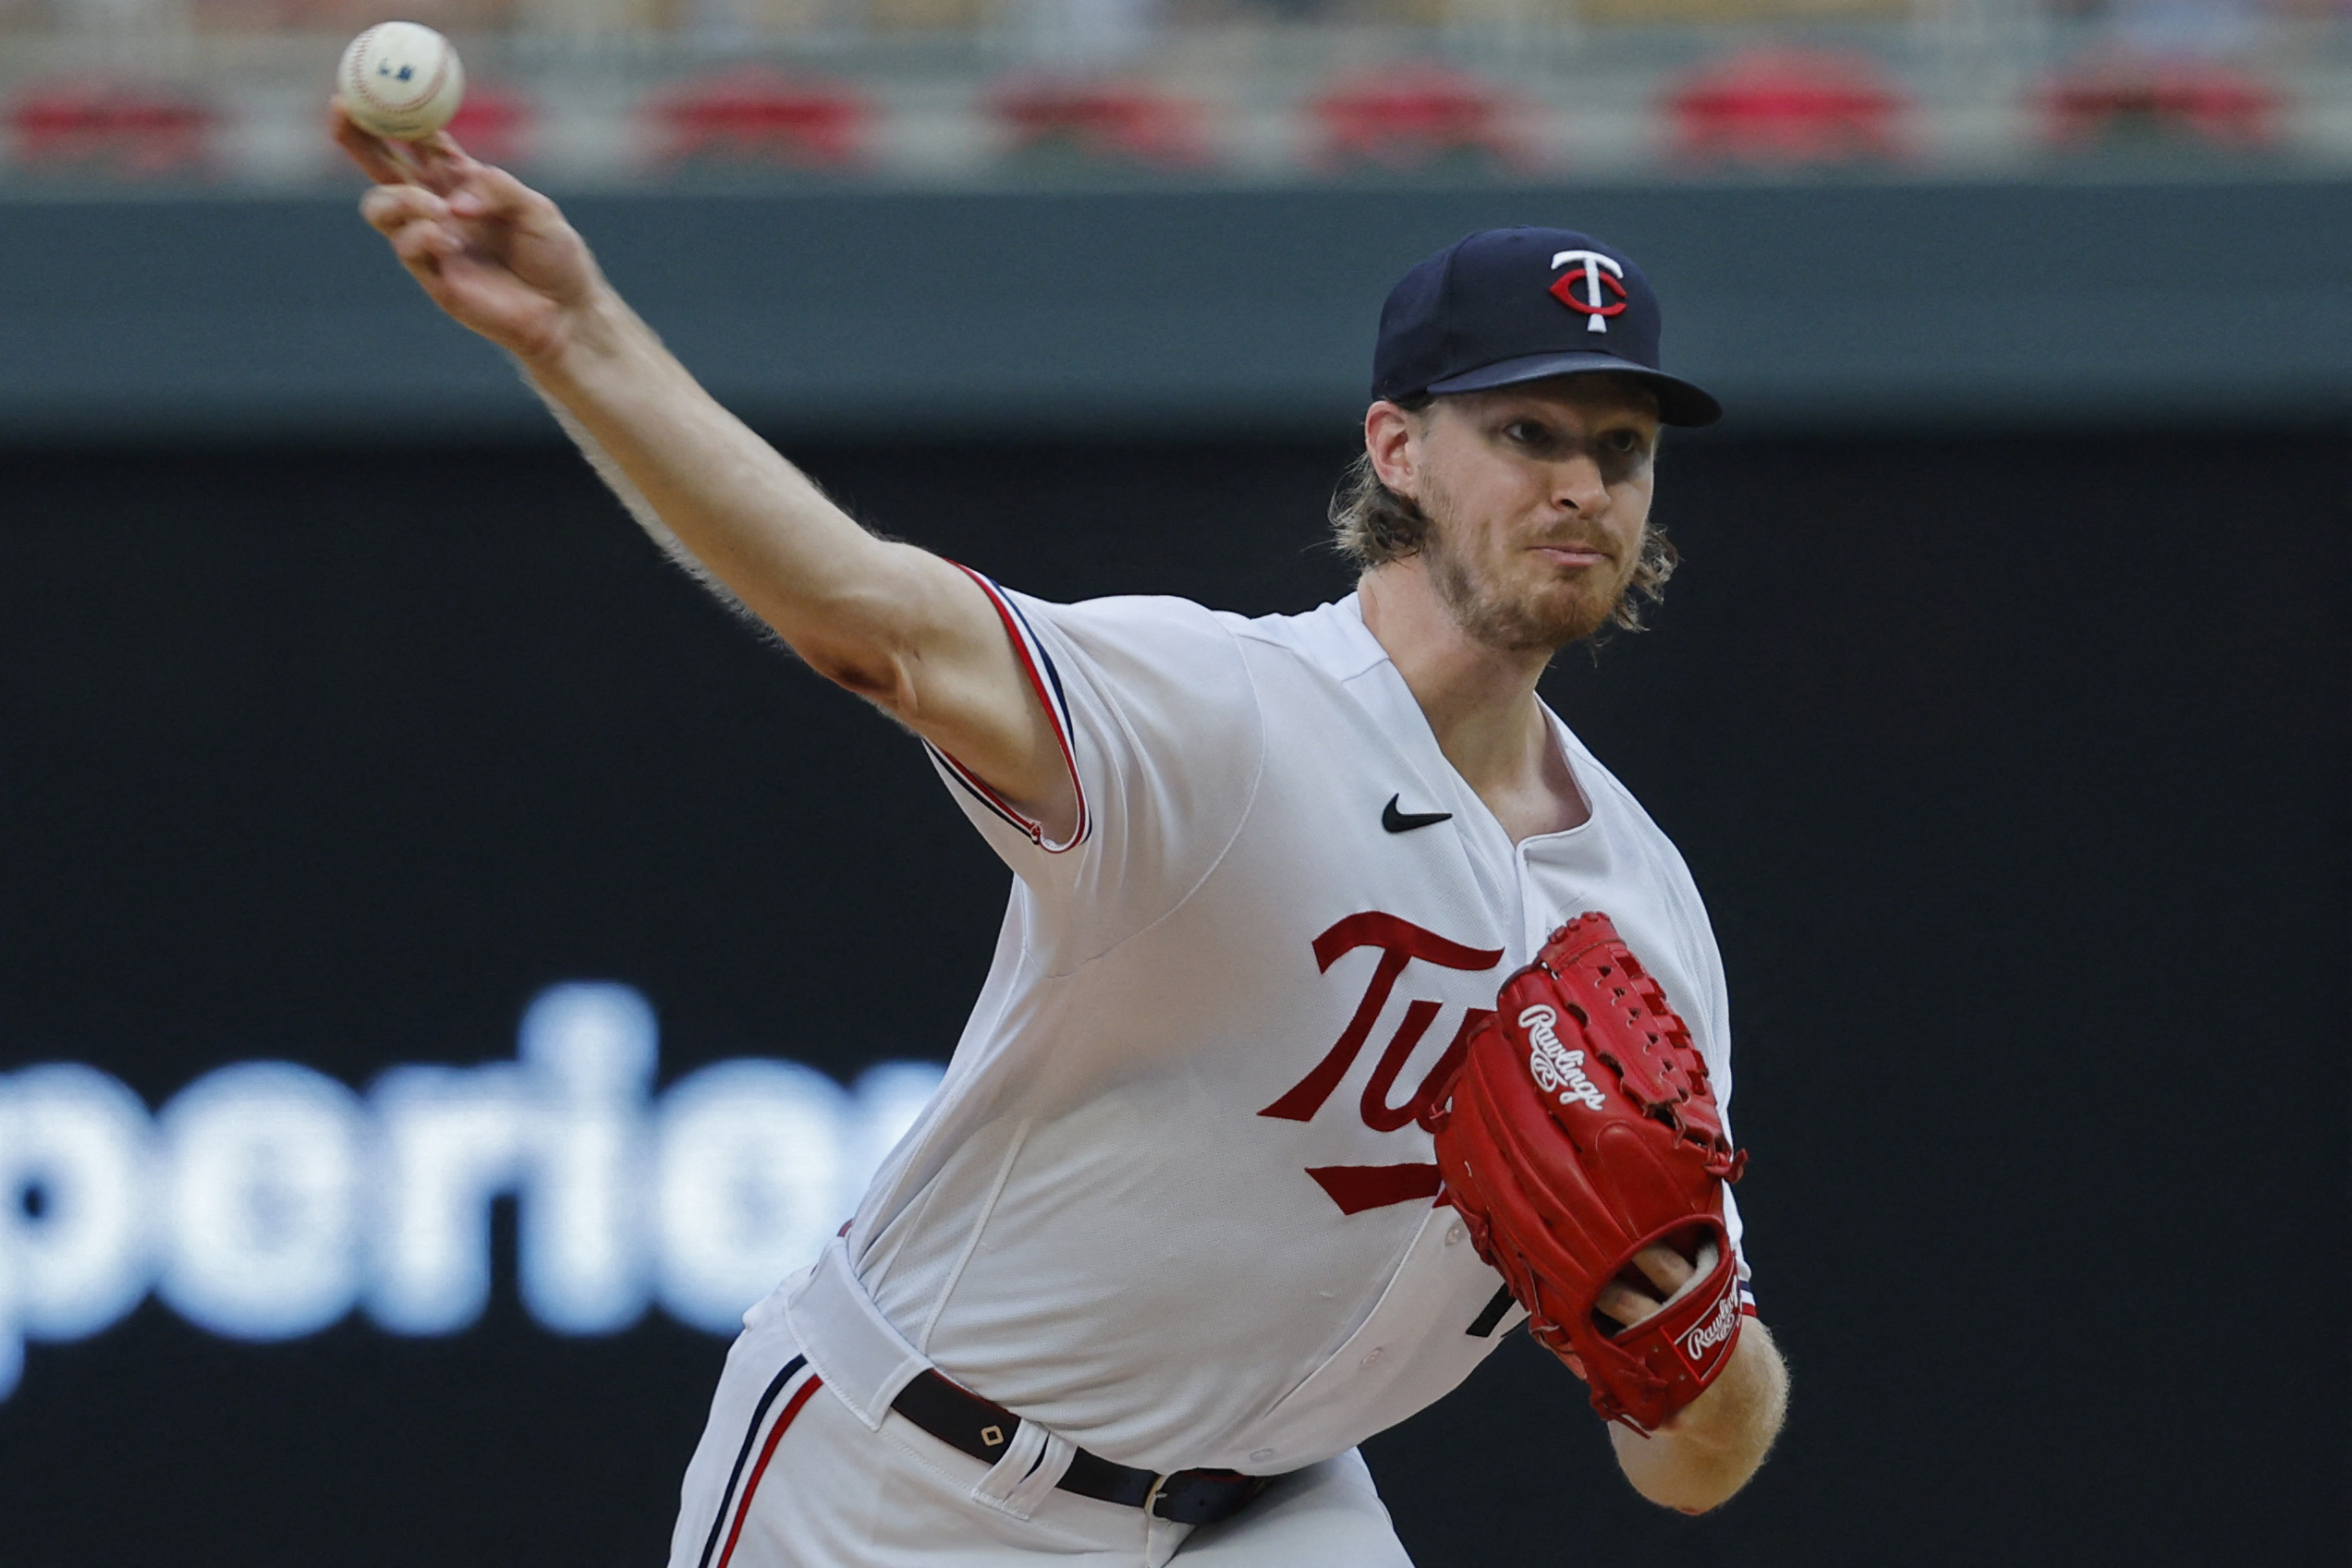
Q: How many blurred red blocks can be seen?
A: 7